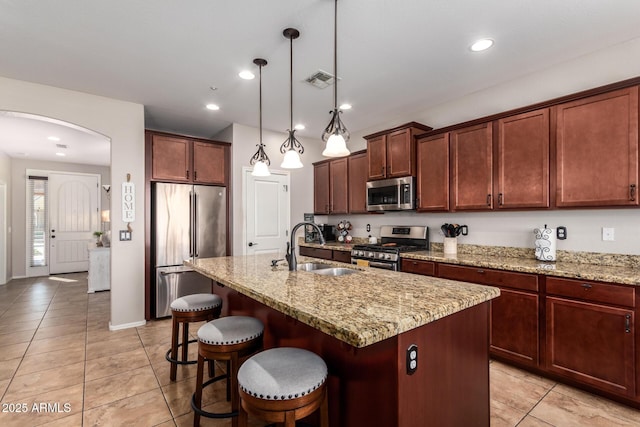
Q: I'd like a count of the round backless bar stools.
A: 3